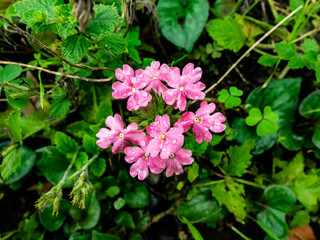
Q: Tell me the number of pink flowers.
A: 8